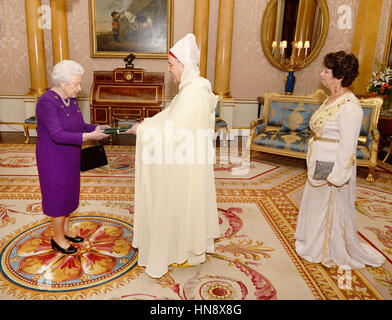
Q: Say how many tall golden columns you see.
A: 5